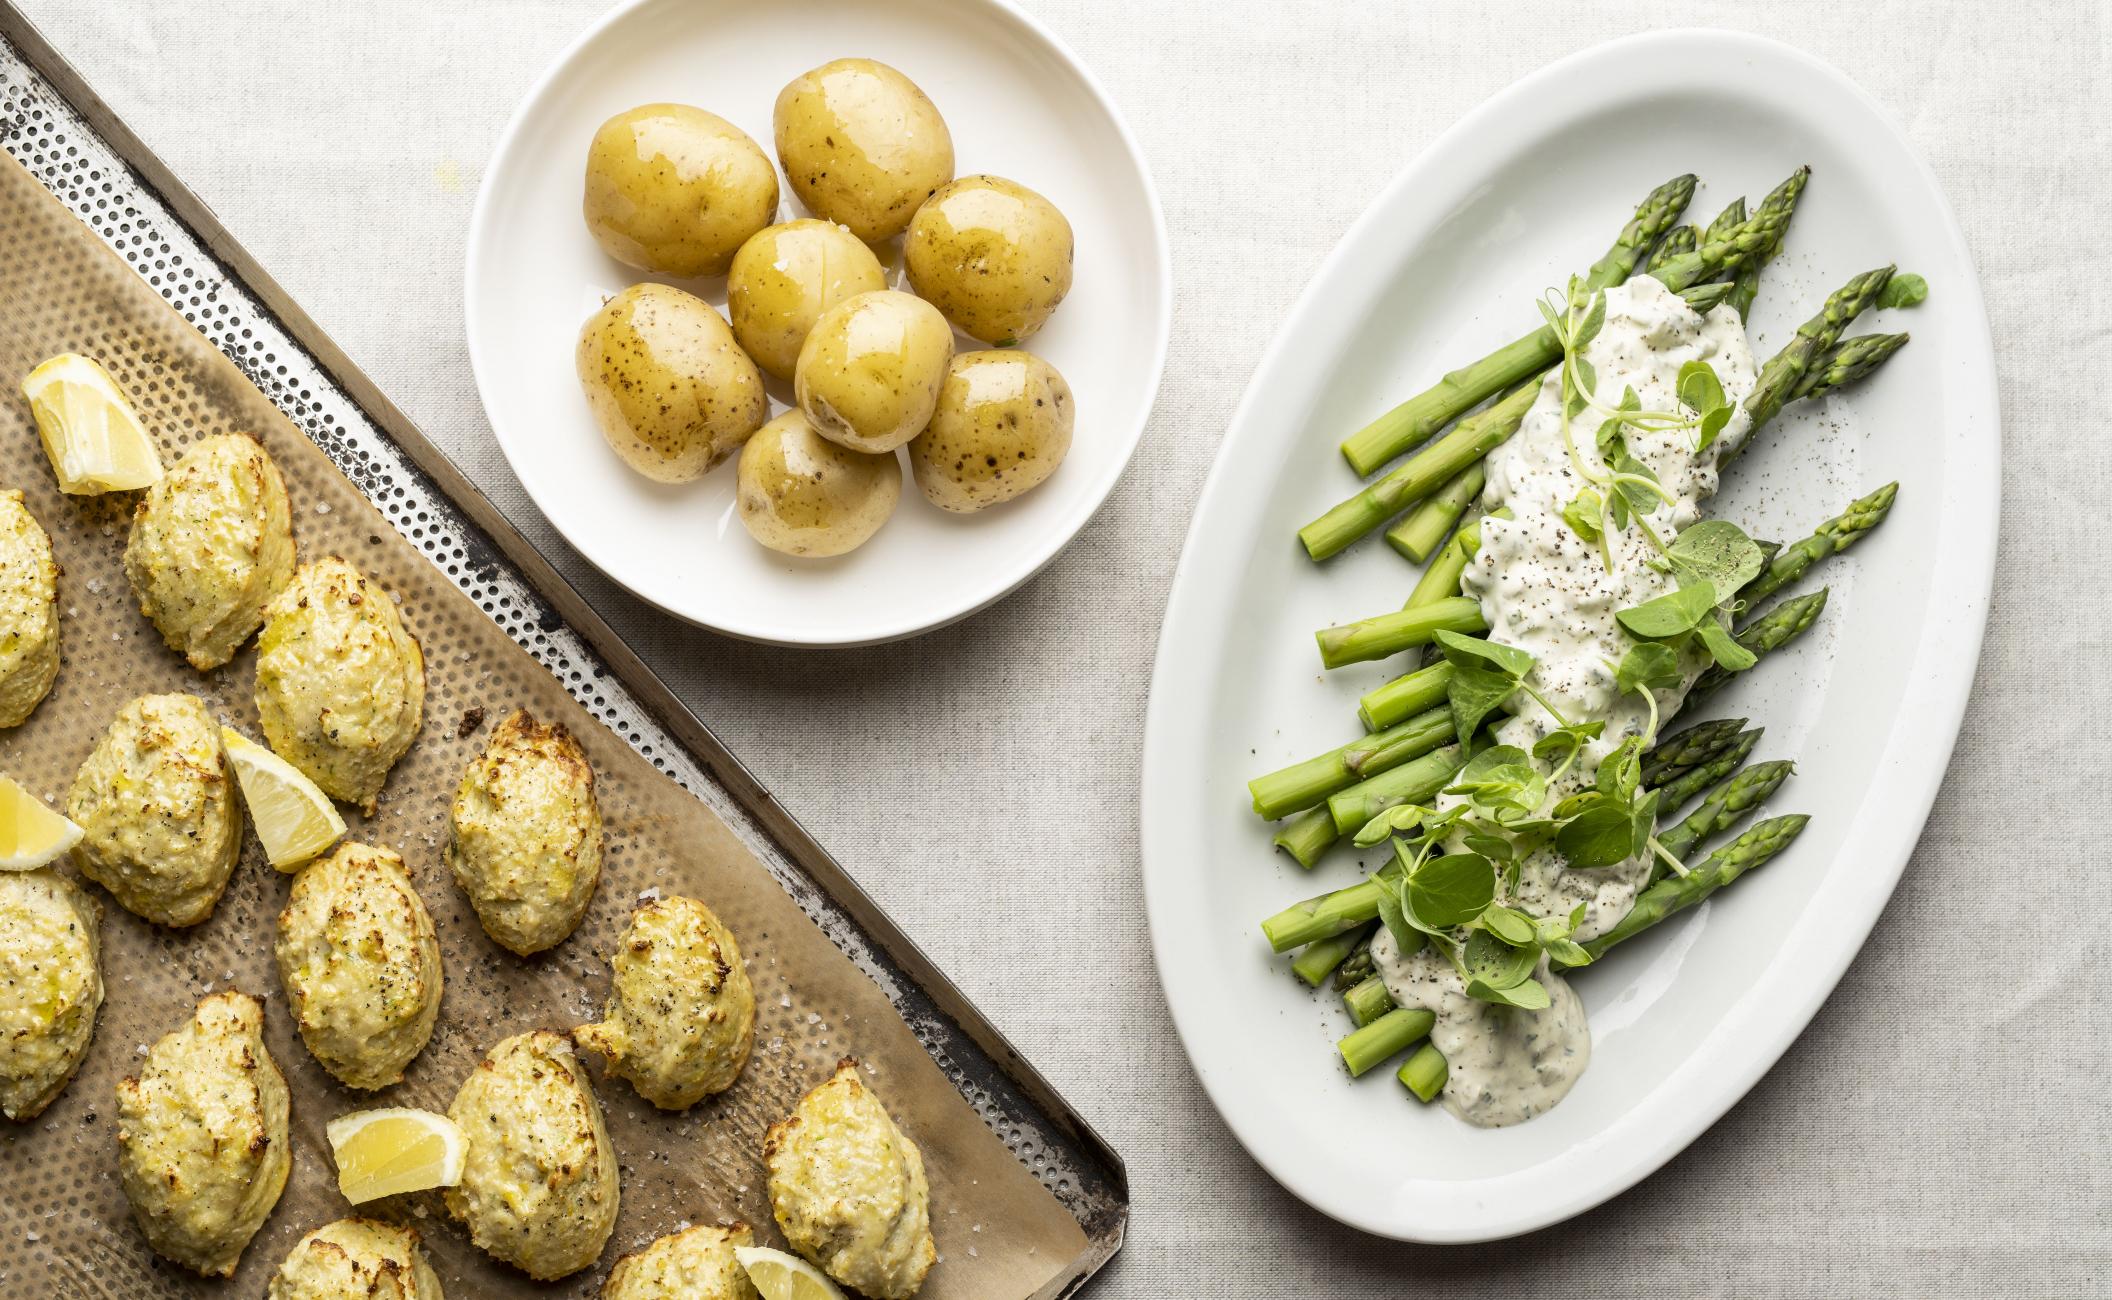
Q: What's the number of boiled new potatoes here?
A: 8